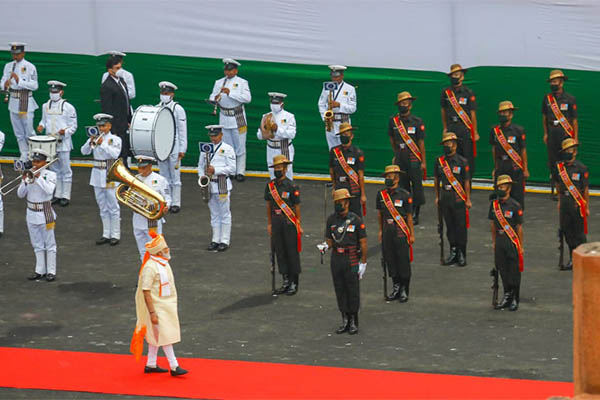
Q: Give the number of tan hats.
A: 11